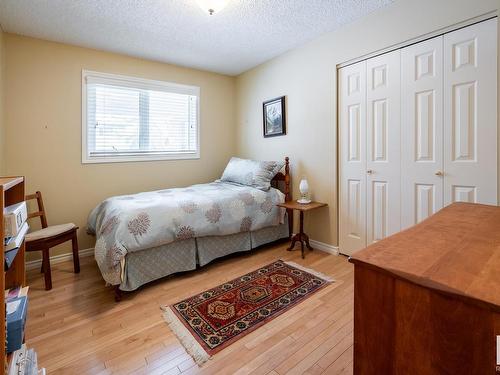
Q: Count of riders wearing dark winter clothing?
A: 0